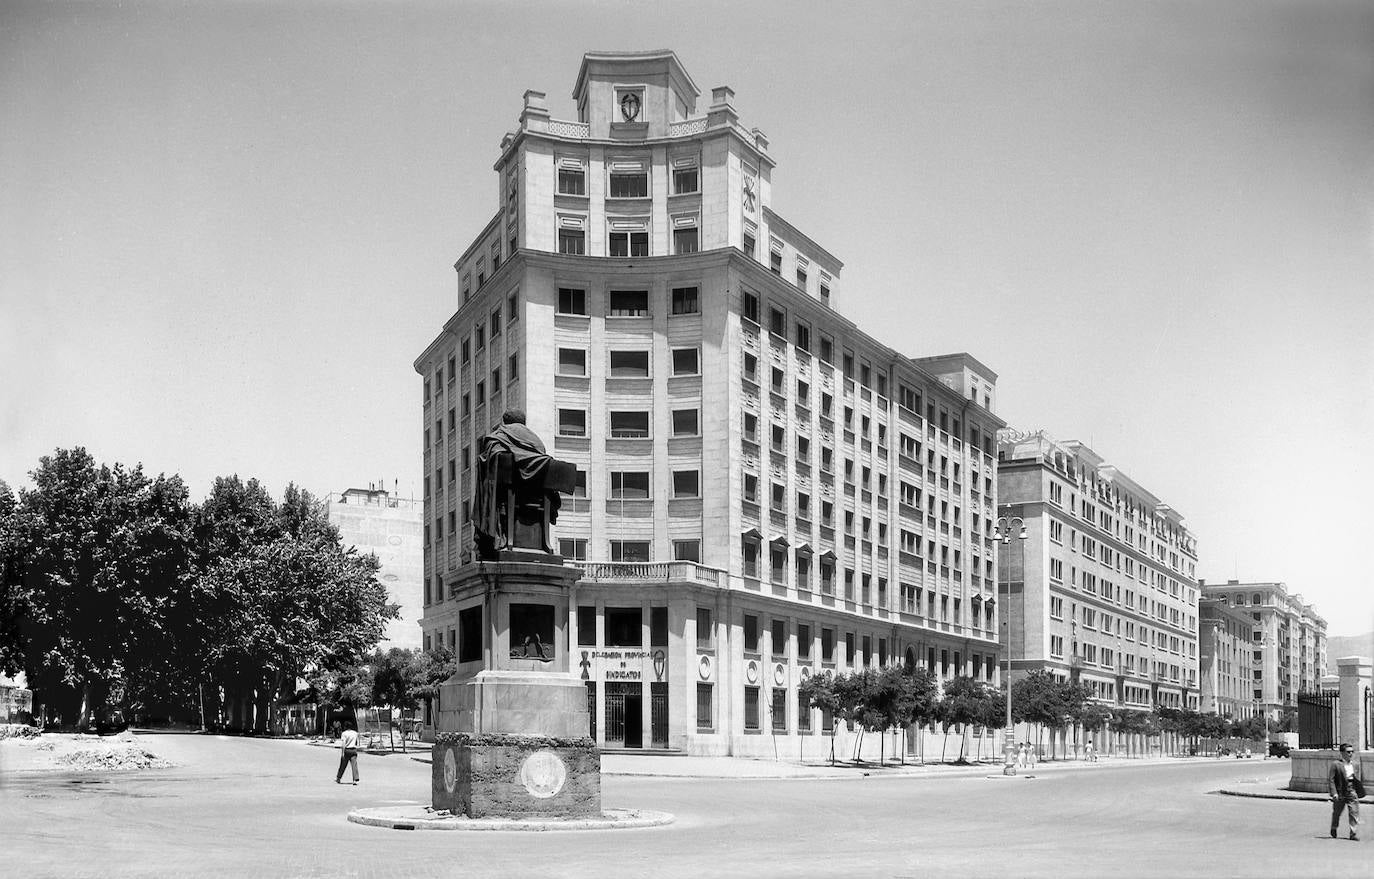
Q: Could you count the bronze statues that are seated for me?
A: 1